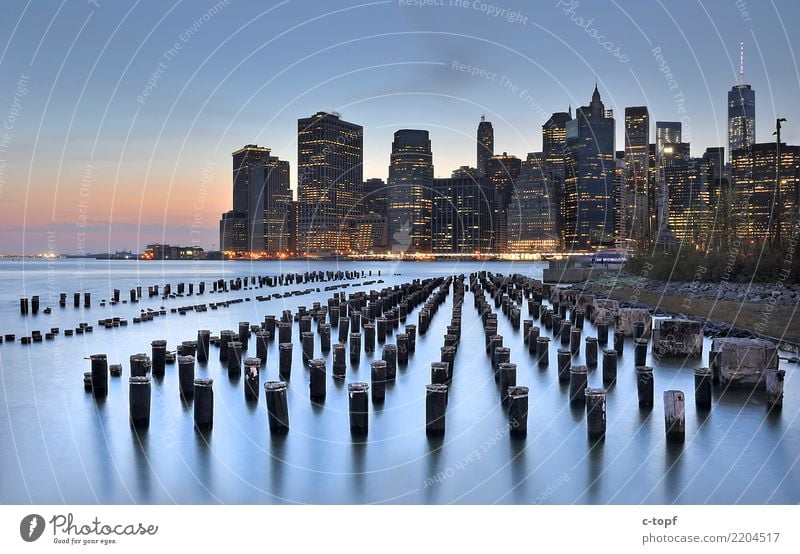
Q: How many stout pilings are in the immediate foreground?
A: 8